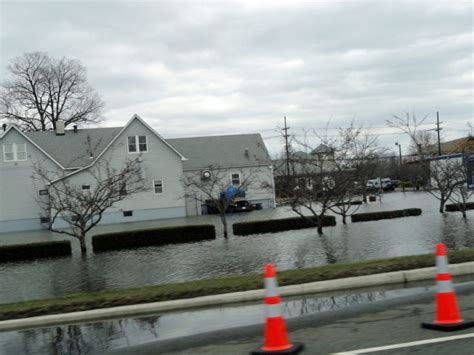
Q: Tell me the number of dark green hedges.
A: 5